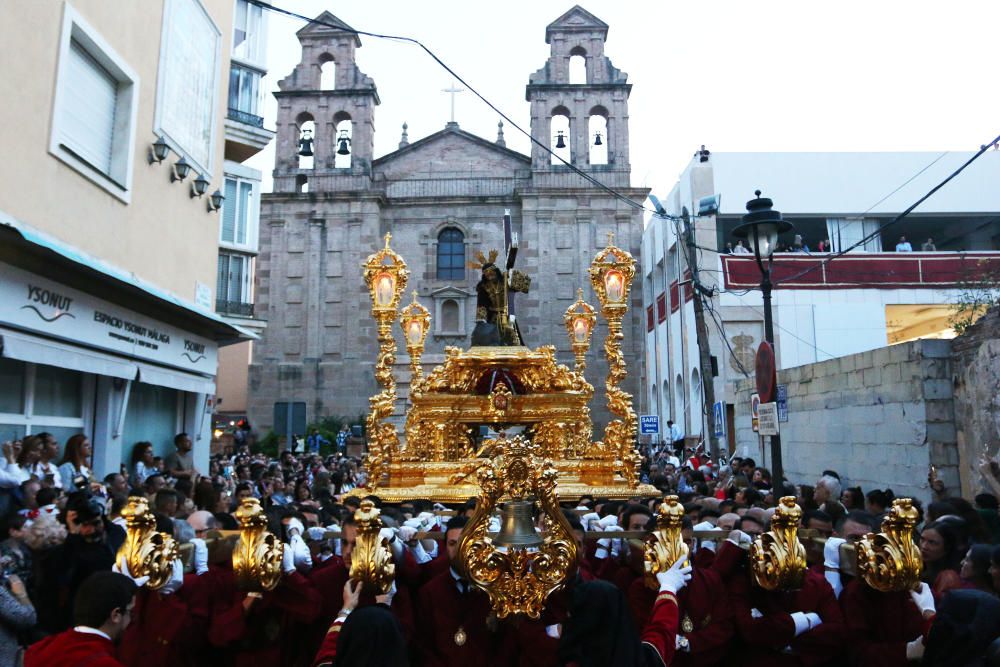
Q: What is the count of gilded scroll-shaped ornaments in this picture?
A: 6